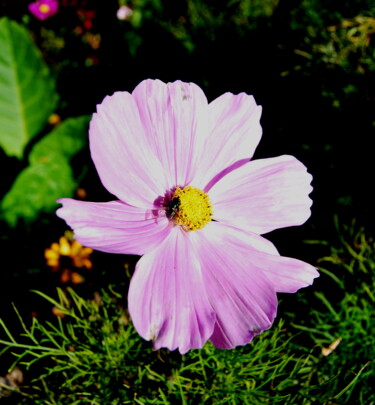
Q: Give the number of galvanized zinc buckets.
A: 0